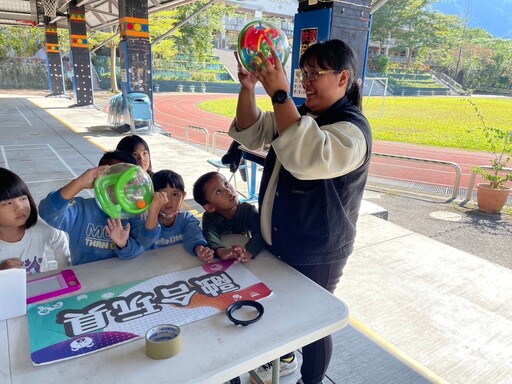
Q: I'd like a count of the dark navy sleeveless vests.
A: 1